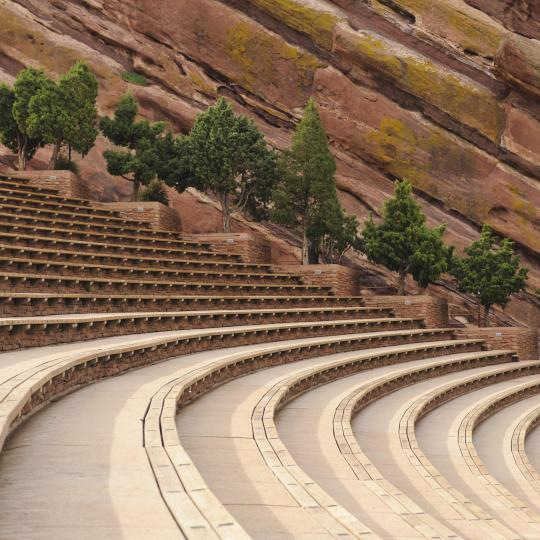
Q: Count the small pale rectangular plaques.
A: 6